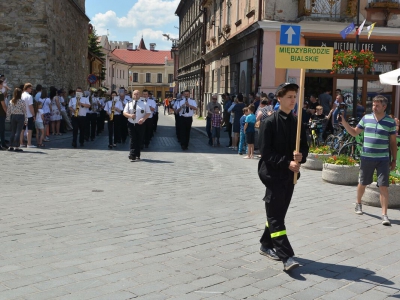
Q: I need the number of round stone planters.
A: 3